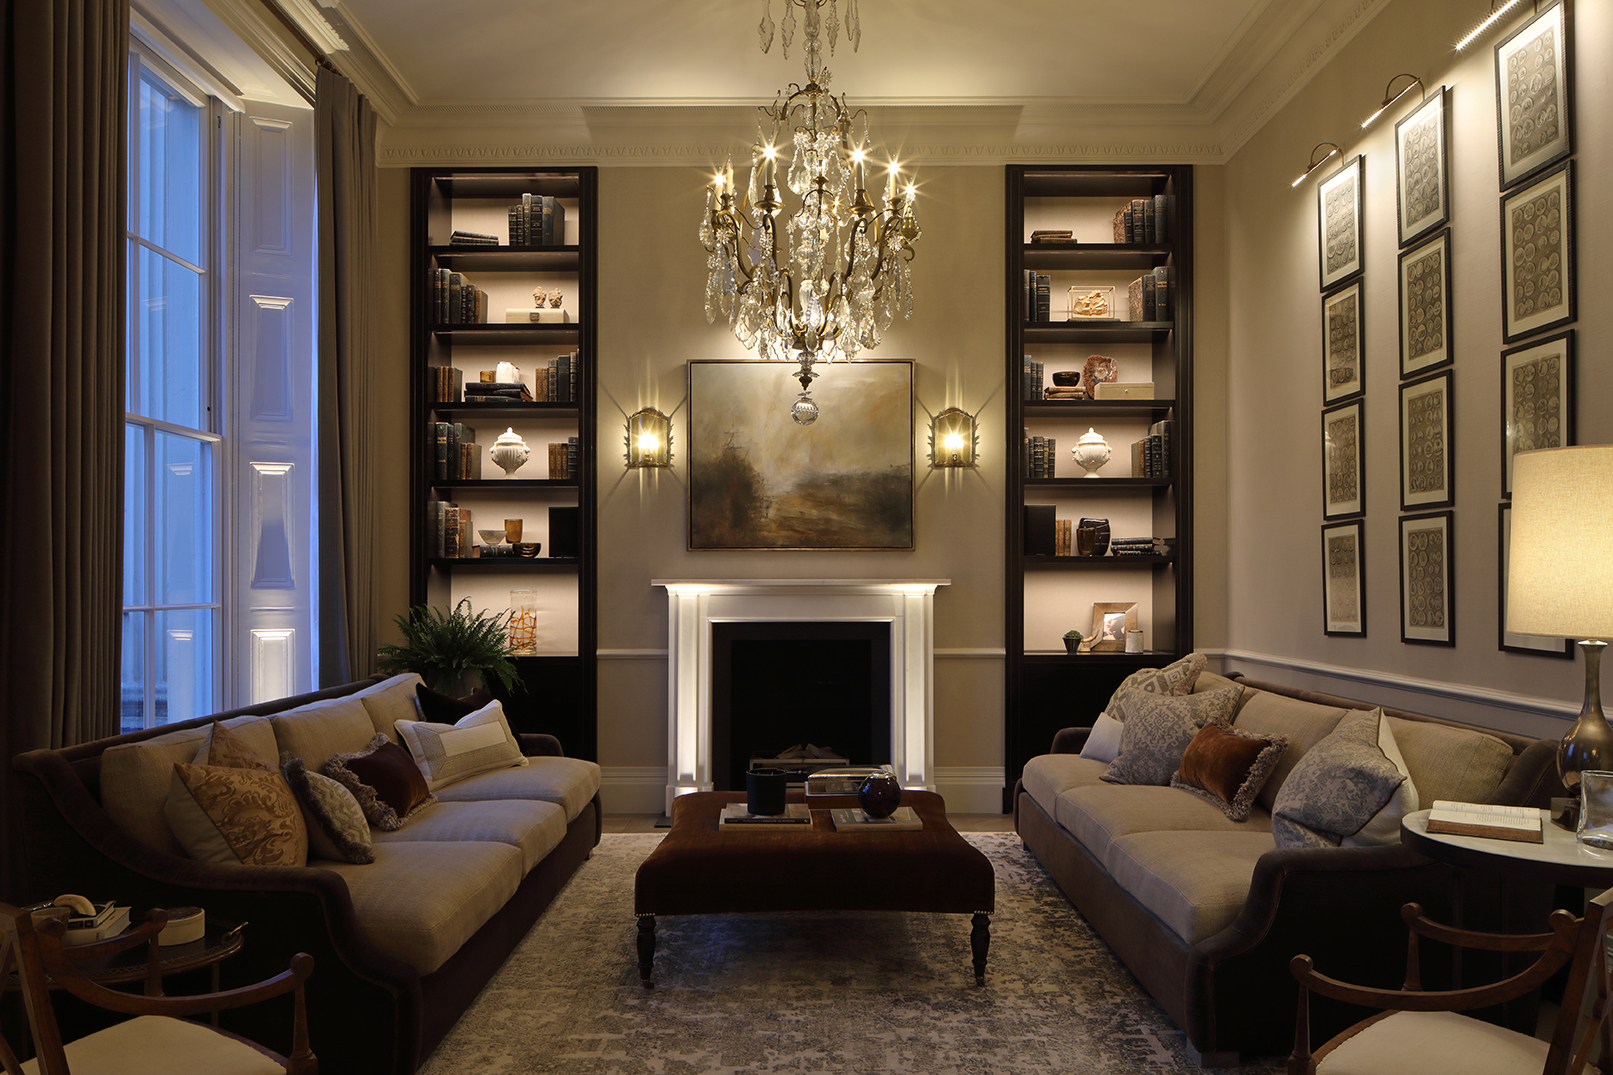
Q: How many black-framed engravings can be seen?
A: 12